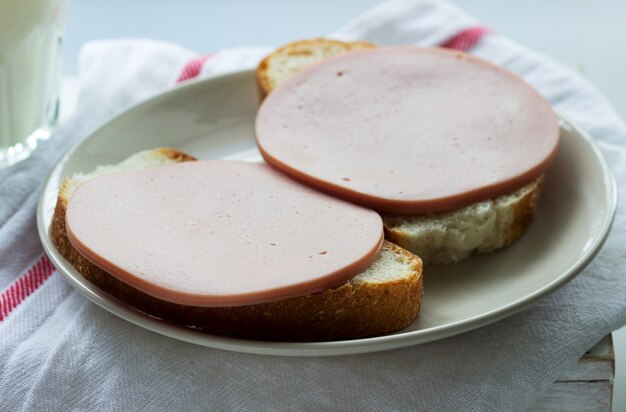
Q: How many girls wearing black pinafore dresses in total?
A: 0